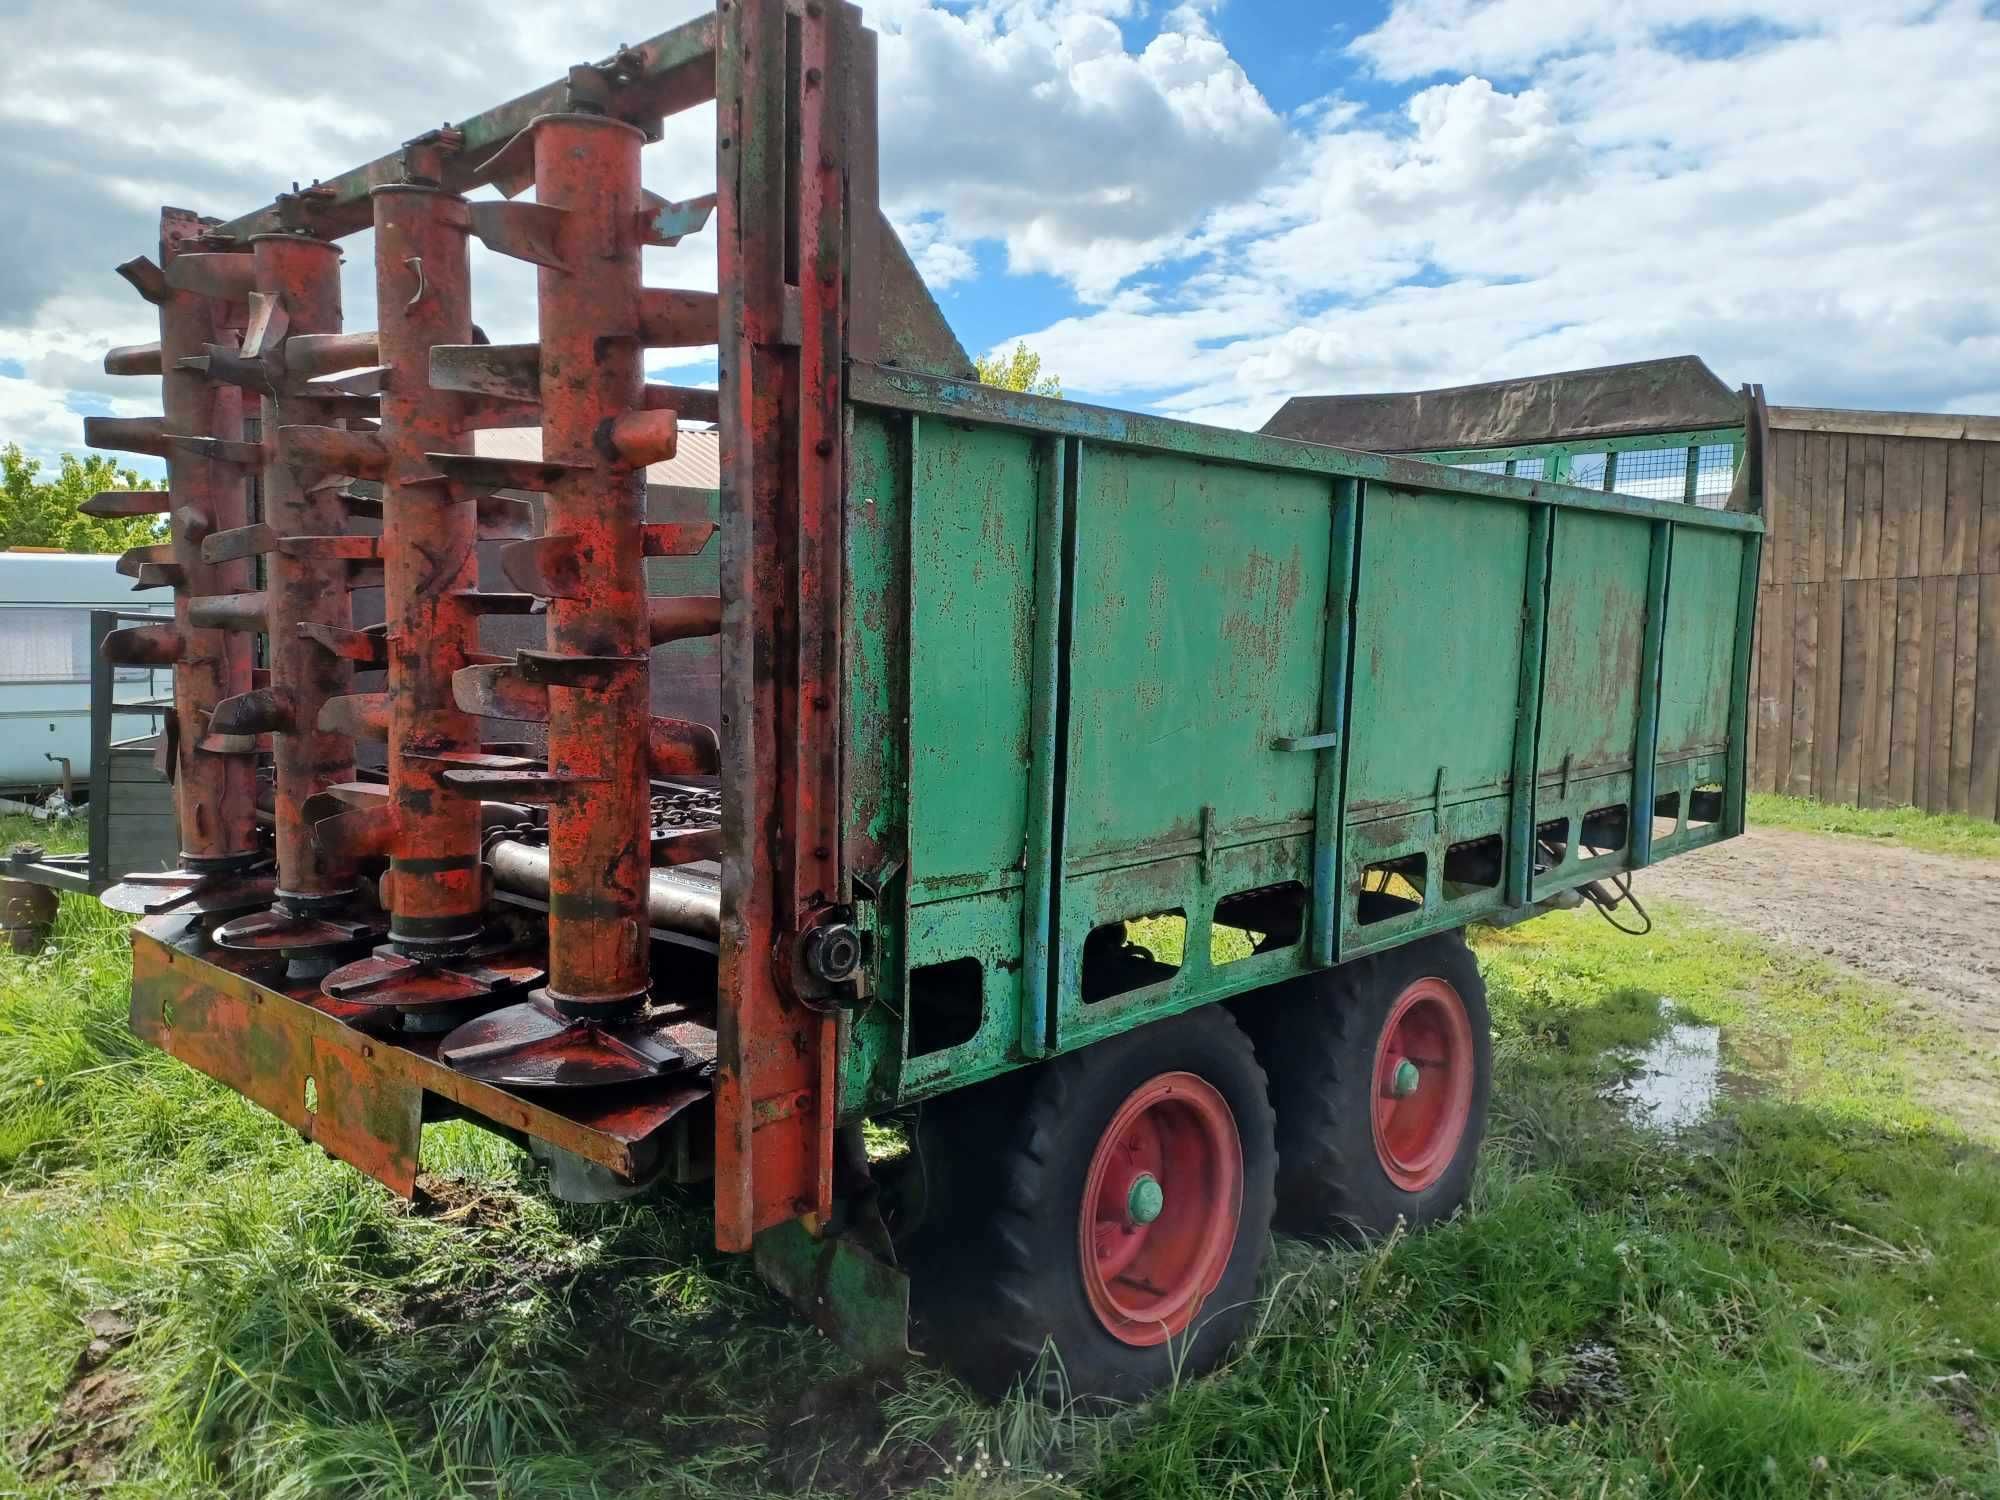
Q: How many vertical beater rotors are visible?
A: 4